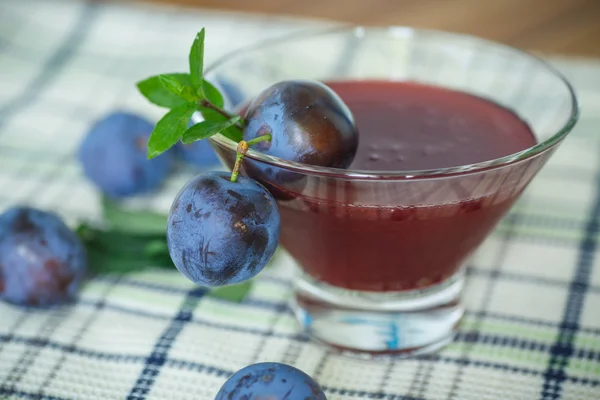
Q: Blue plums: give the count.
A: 6